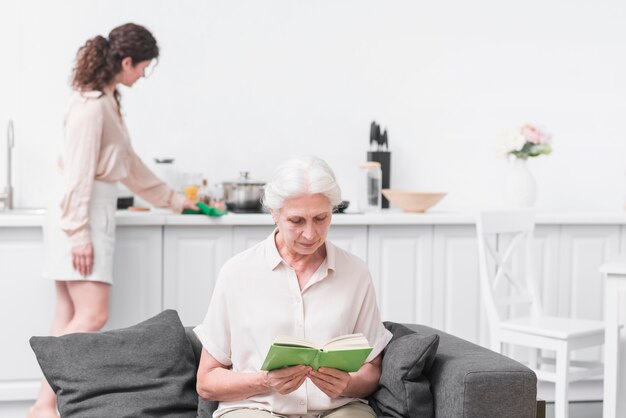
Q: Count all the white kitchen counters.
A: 1